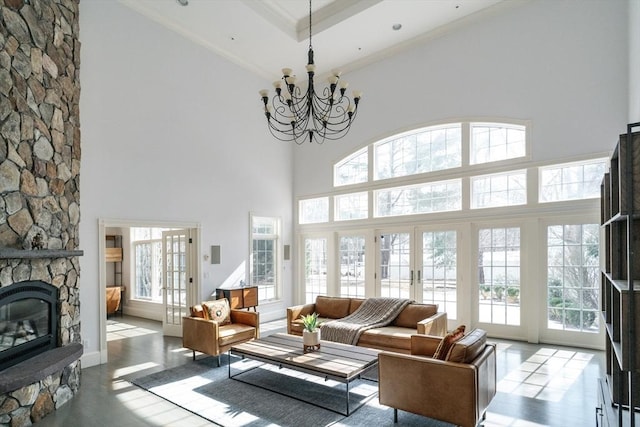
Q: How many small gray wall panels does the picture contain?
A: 2